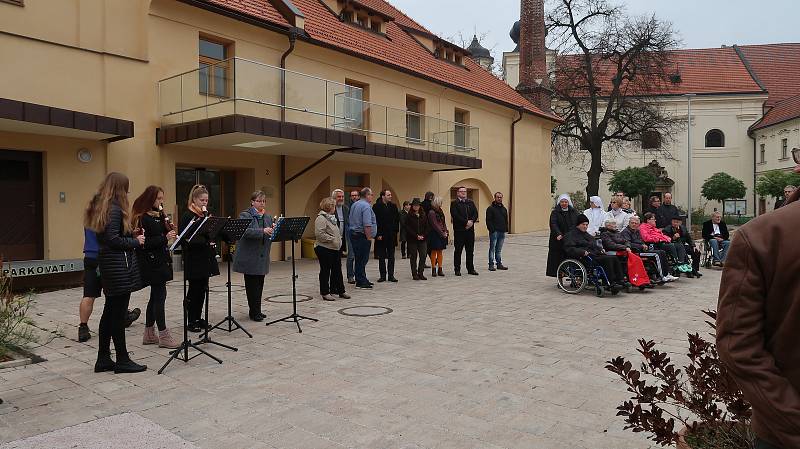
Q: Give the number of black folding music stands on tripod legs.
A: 4